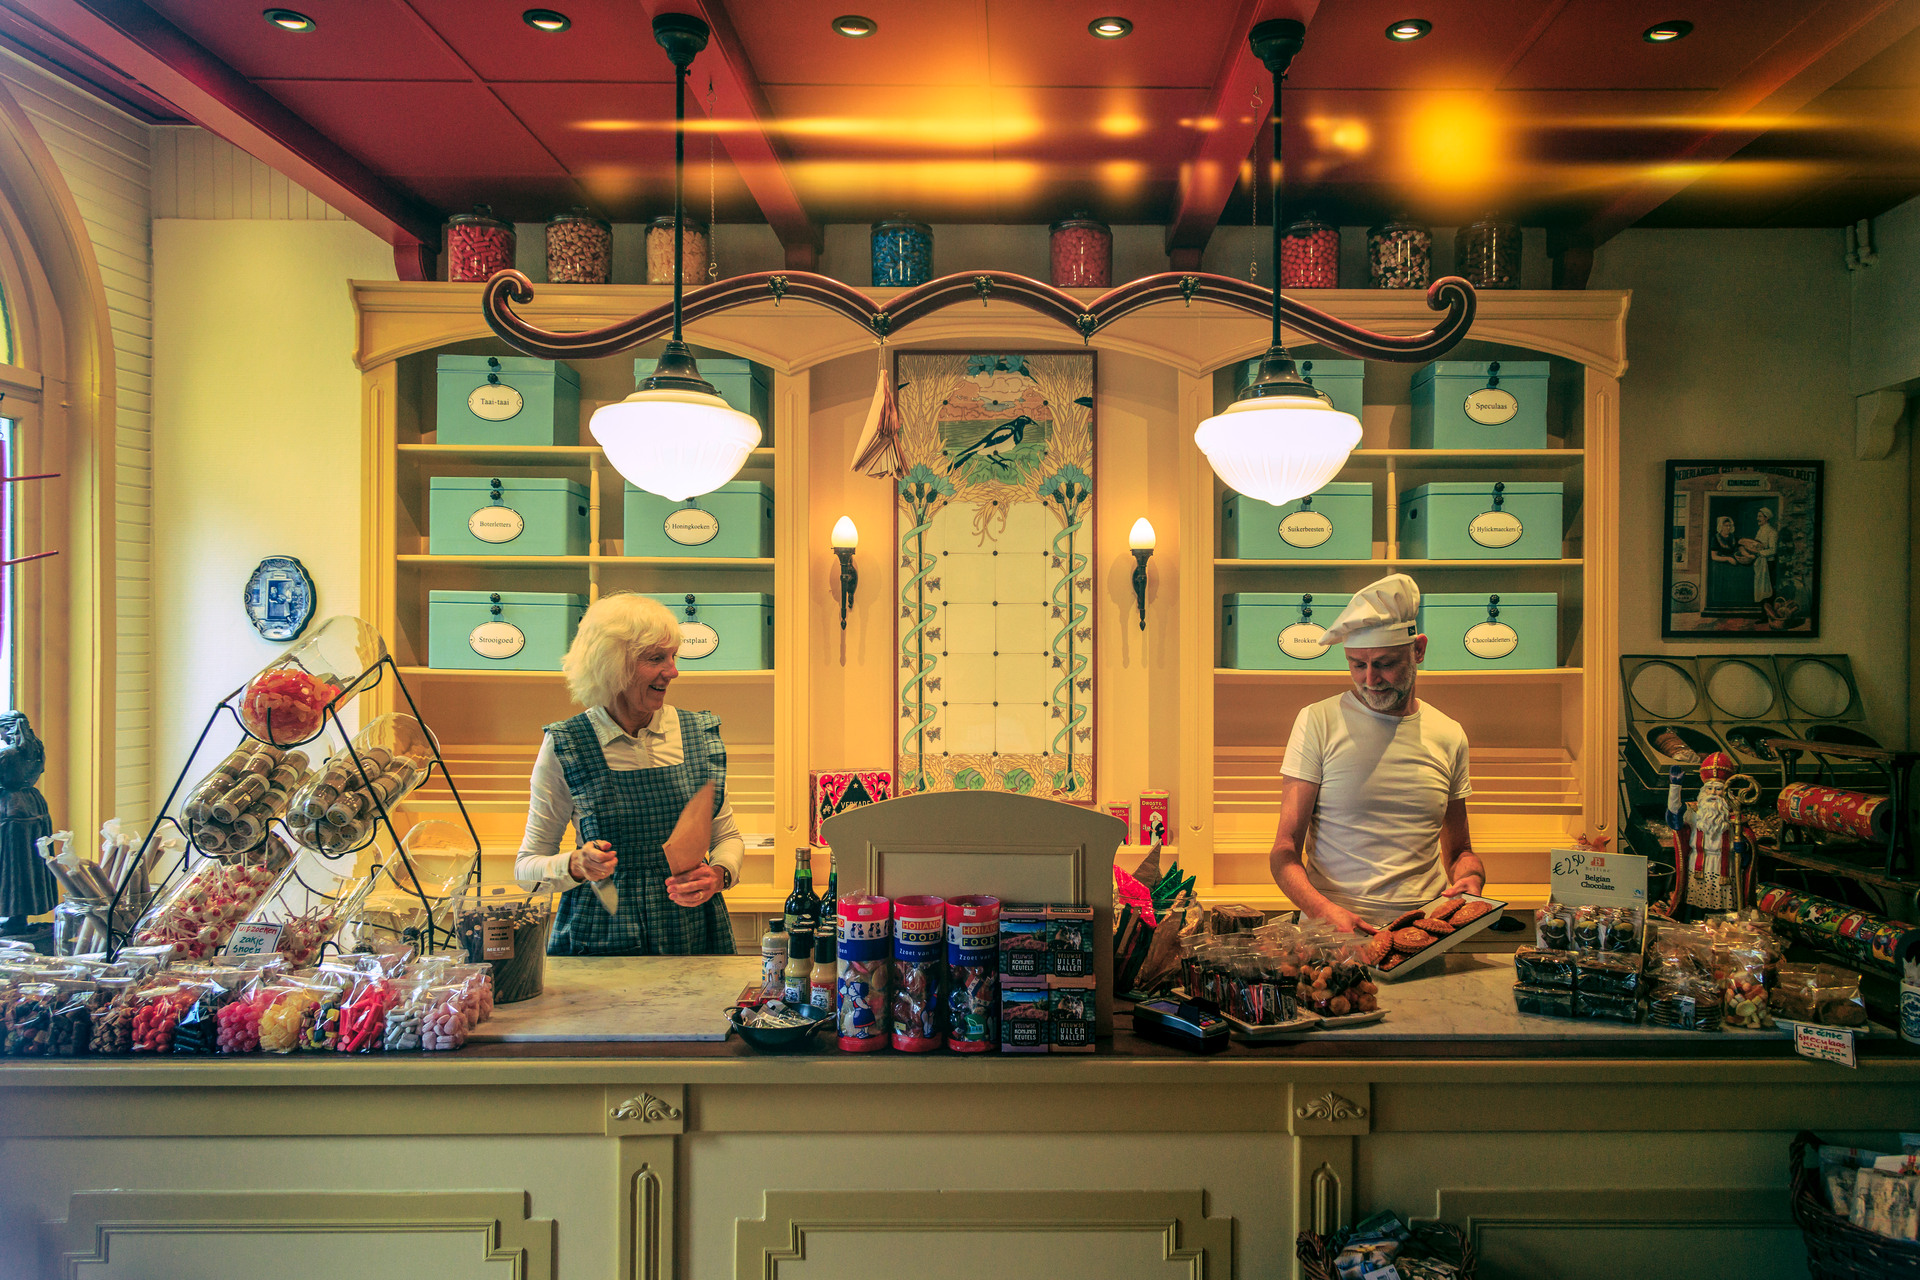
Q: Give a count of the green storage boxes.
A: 12